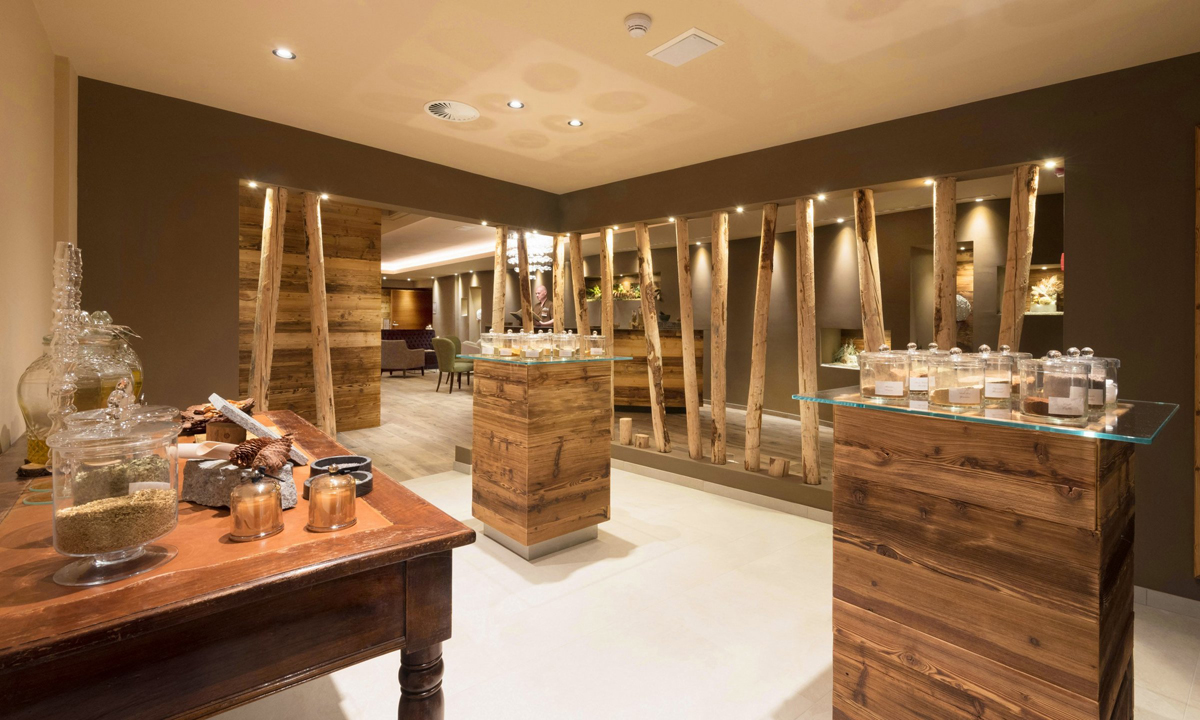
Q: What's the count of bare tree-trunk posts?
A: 15